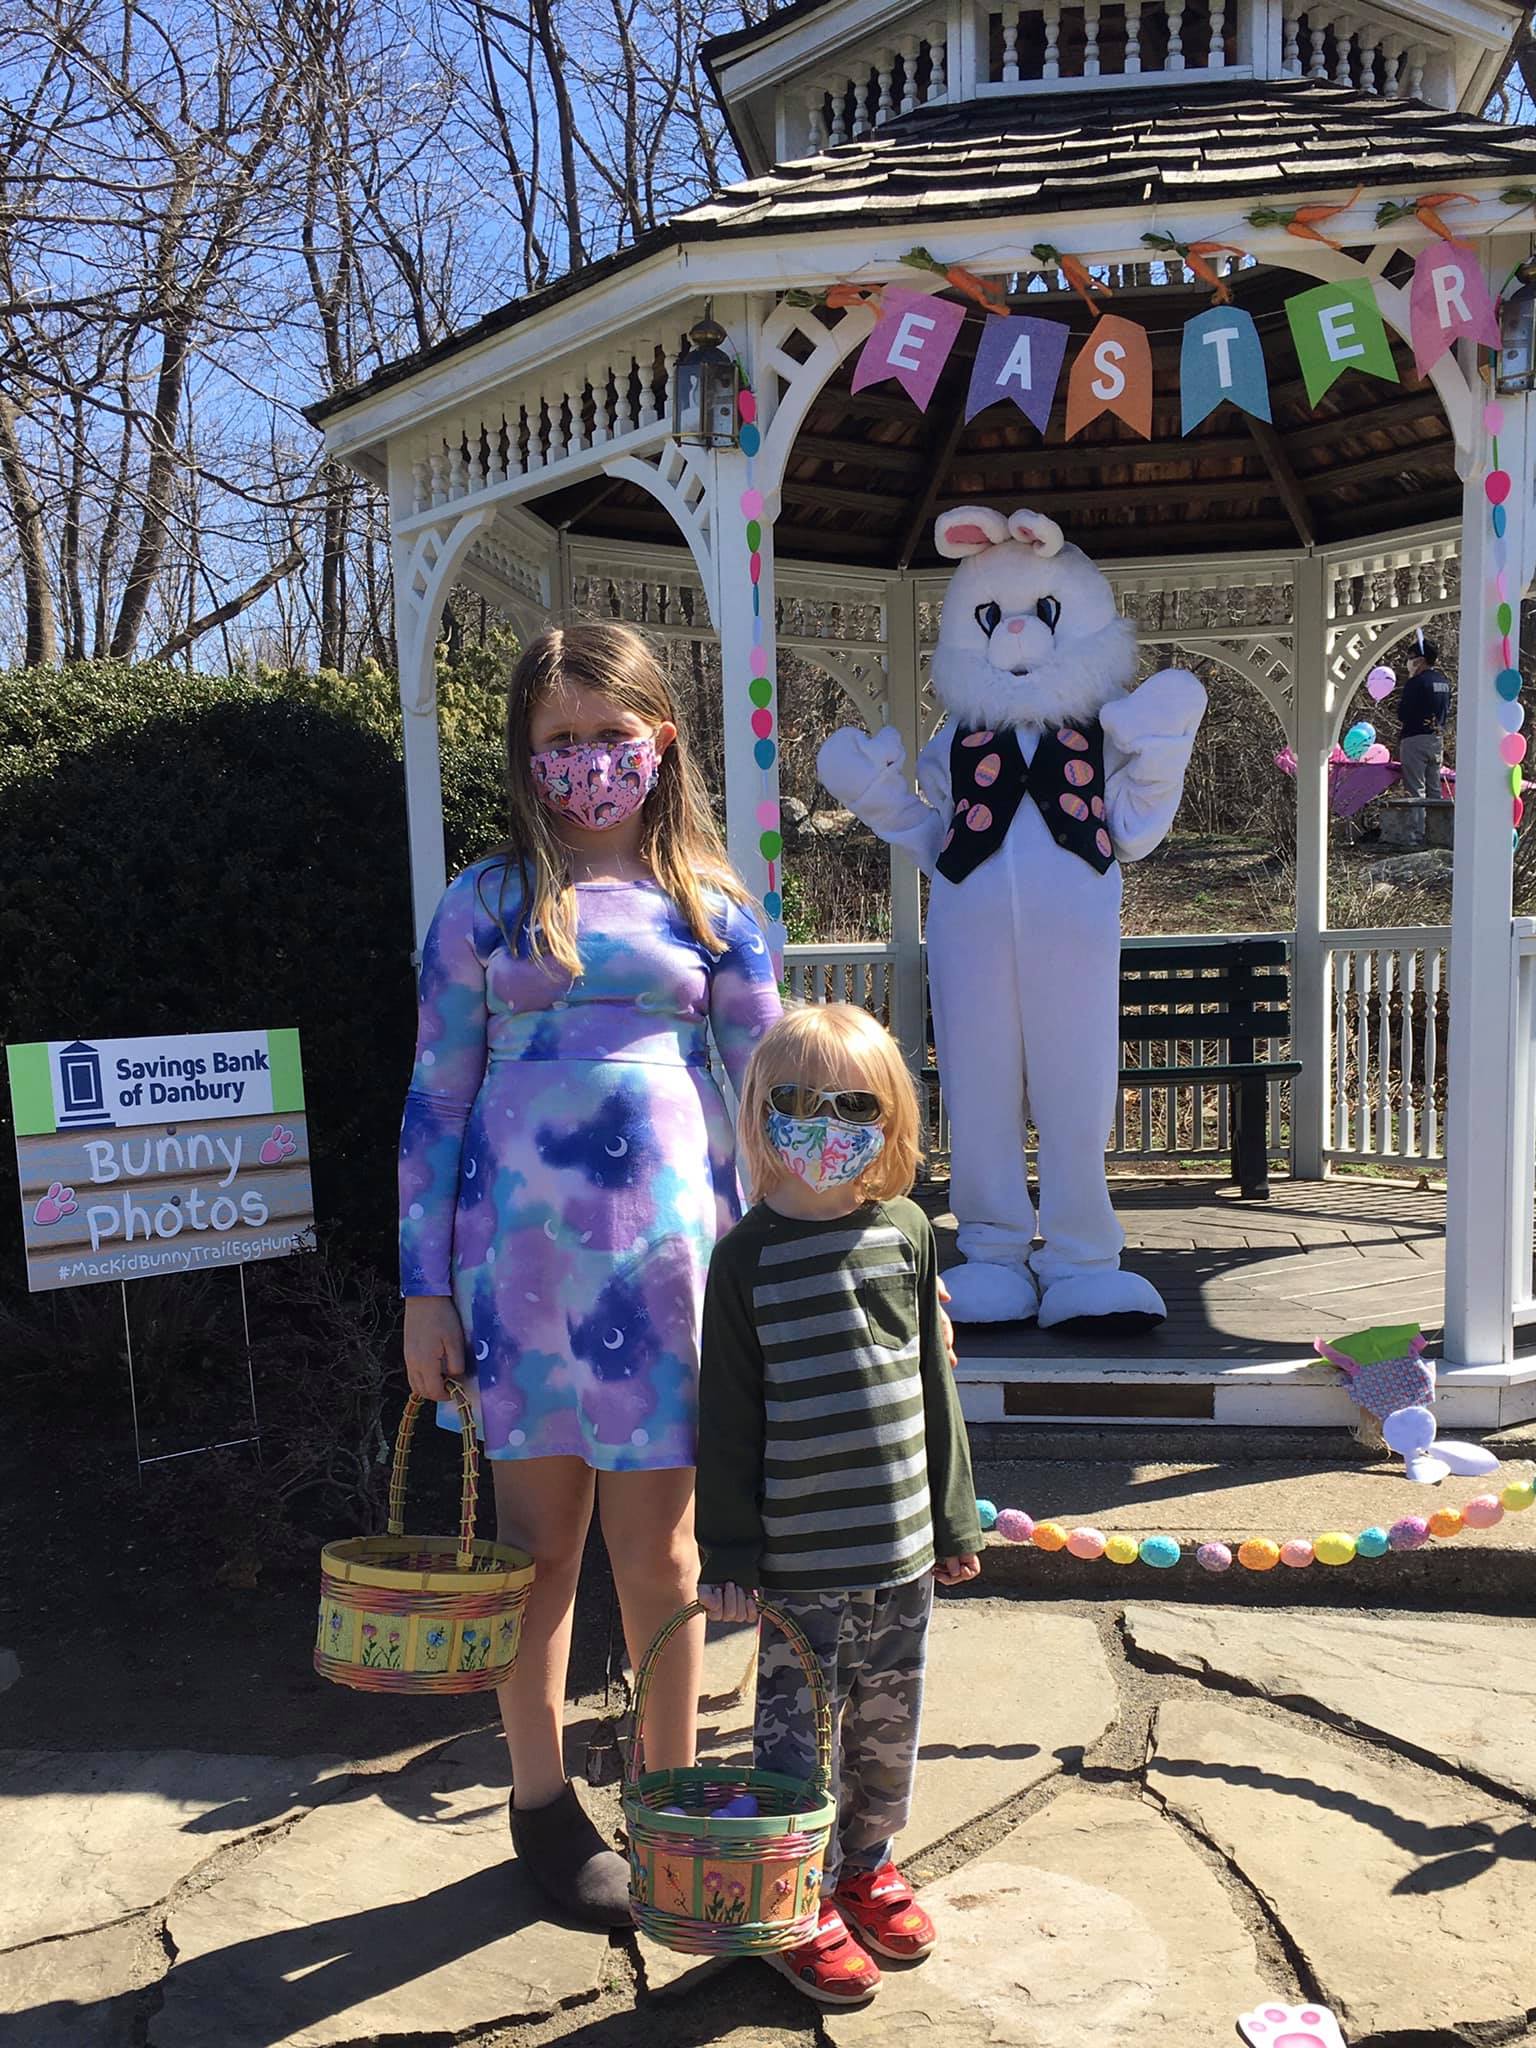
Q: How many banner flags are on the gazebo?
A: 6